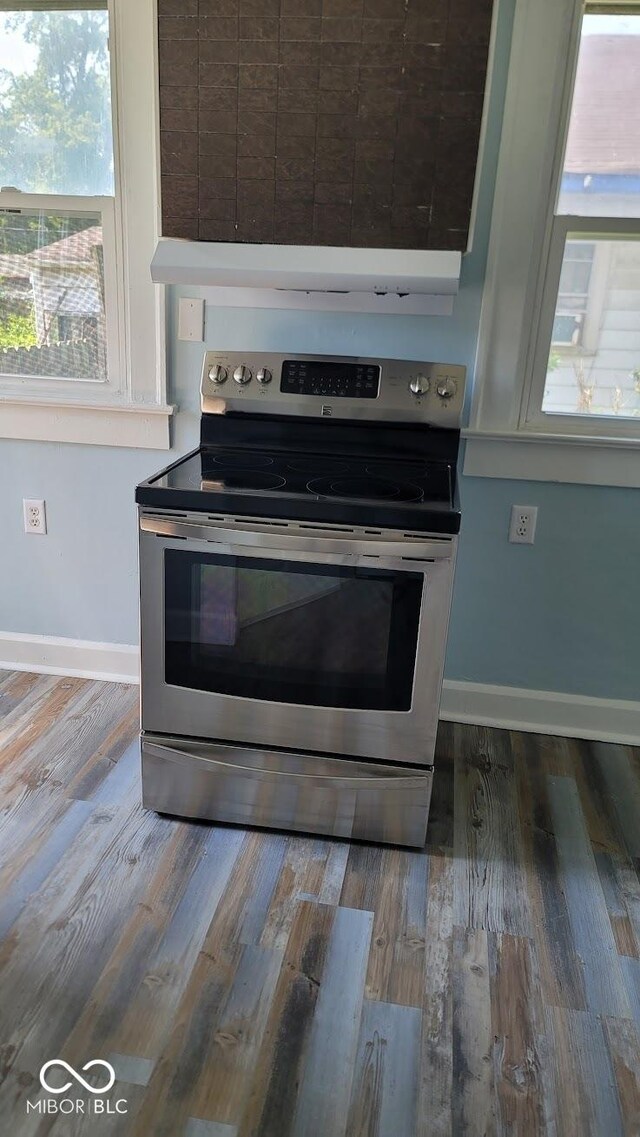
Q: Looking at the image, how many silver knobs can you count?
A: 5